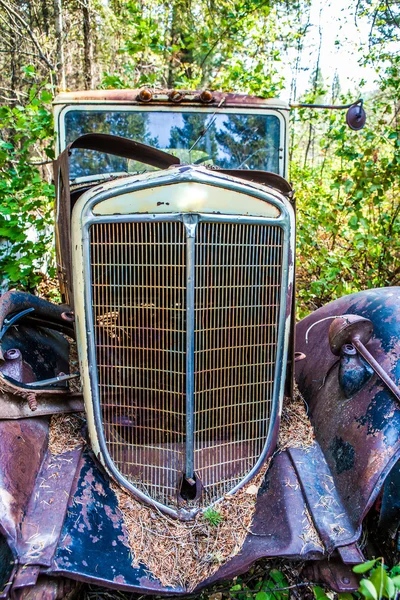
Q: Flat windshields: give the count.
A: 1